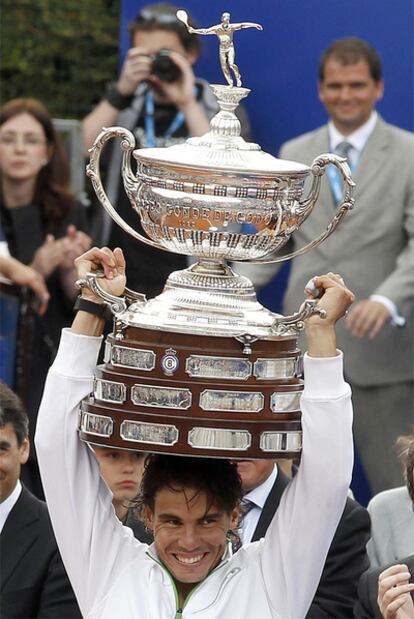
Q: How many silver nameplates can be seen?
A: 11